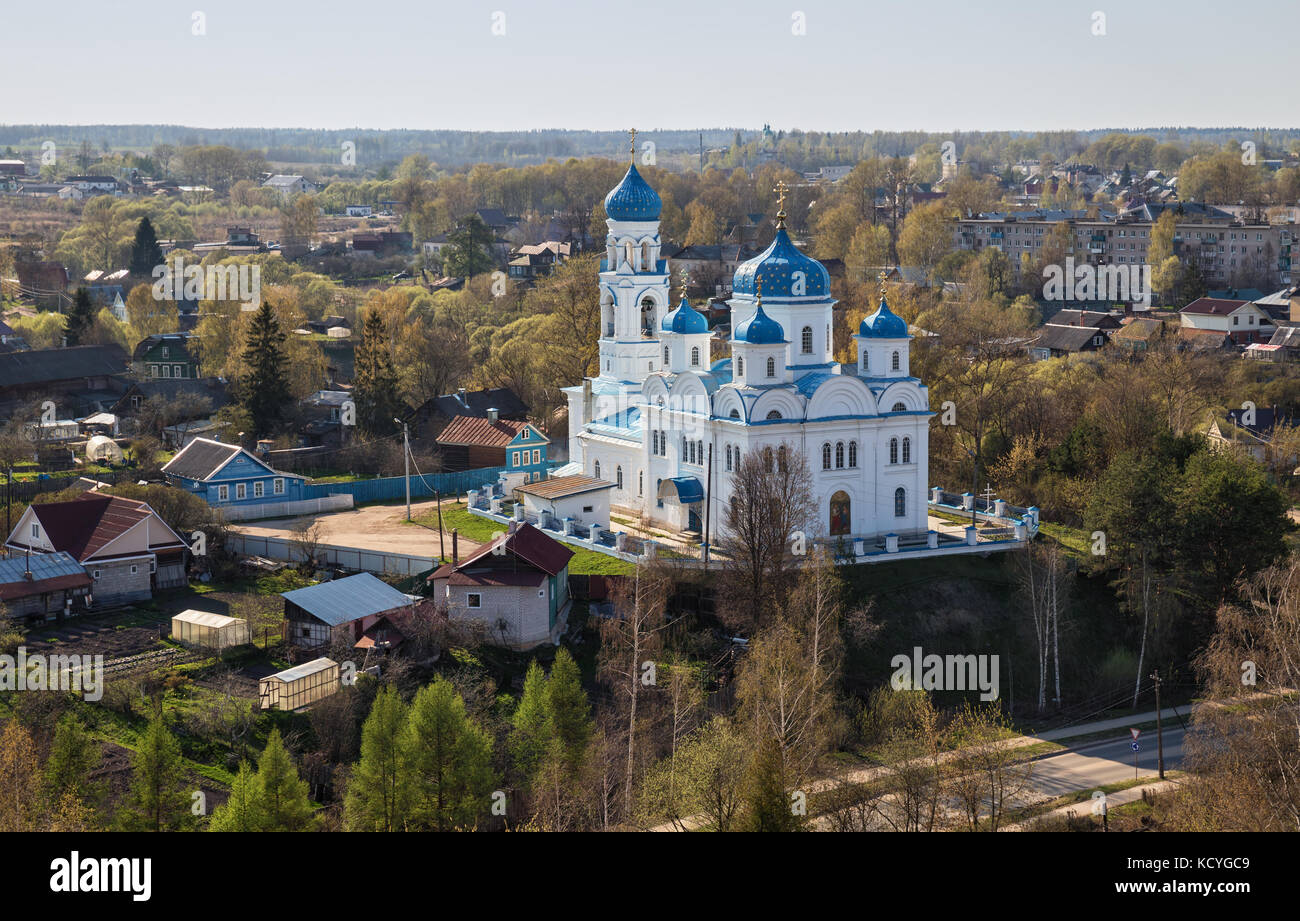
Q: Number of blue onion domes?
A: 5